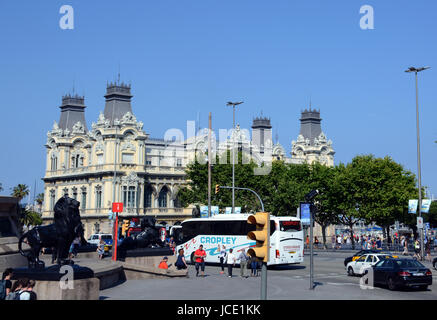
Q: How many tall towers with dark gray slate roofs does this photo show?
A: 4